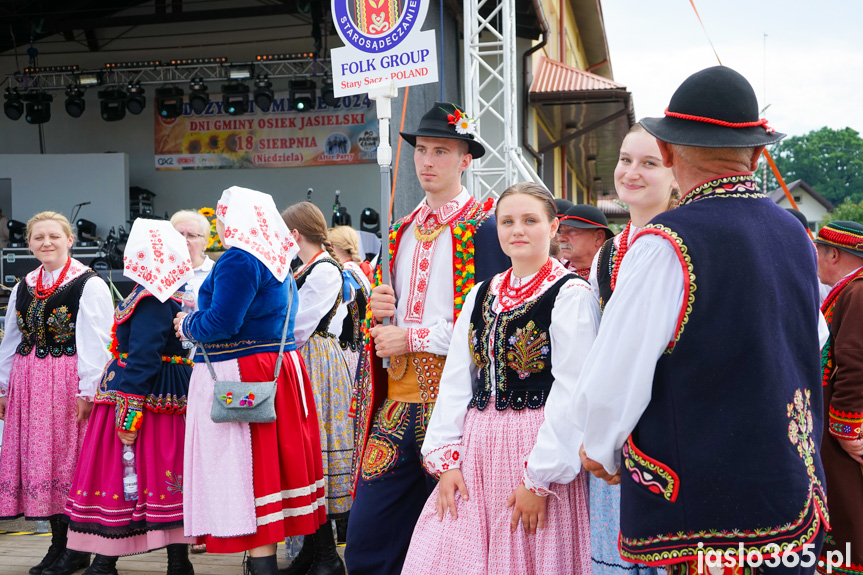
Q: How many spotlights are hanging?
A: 11